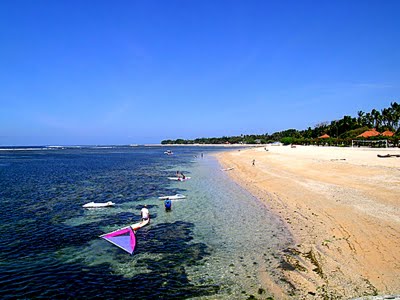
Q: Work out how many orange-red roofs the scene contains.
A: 3